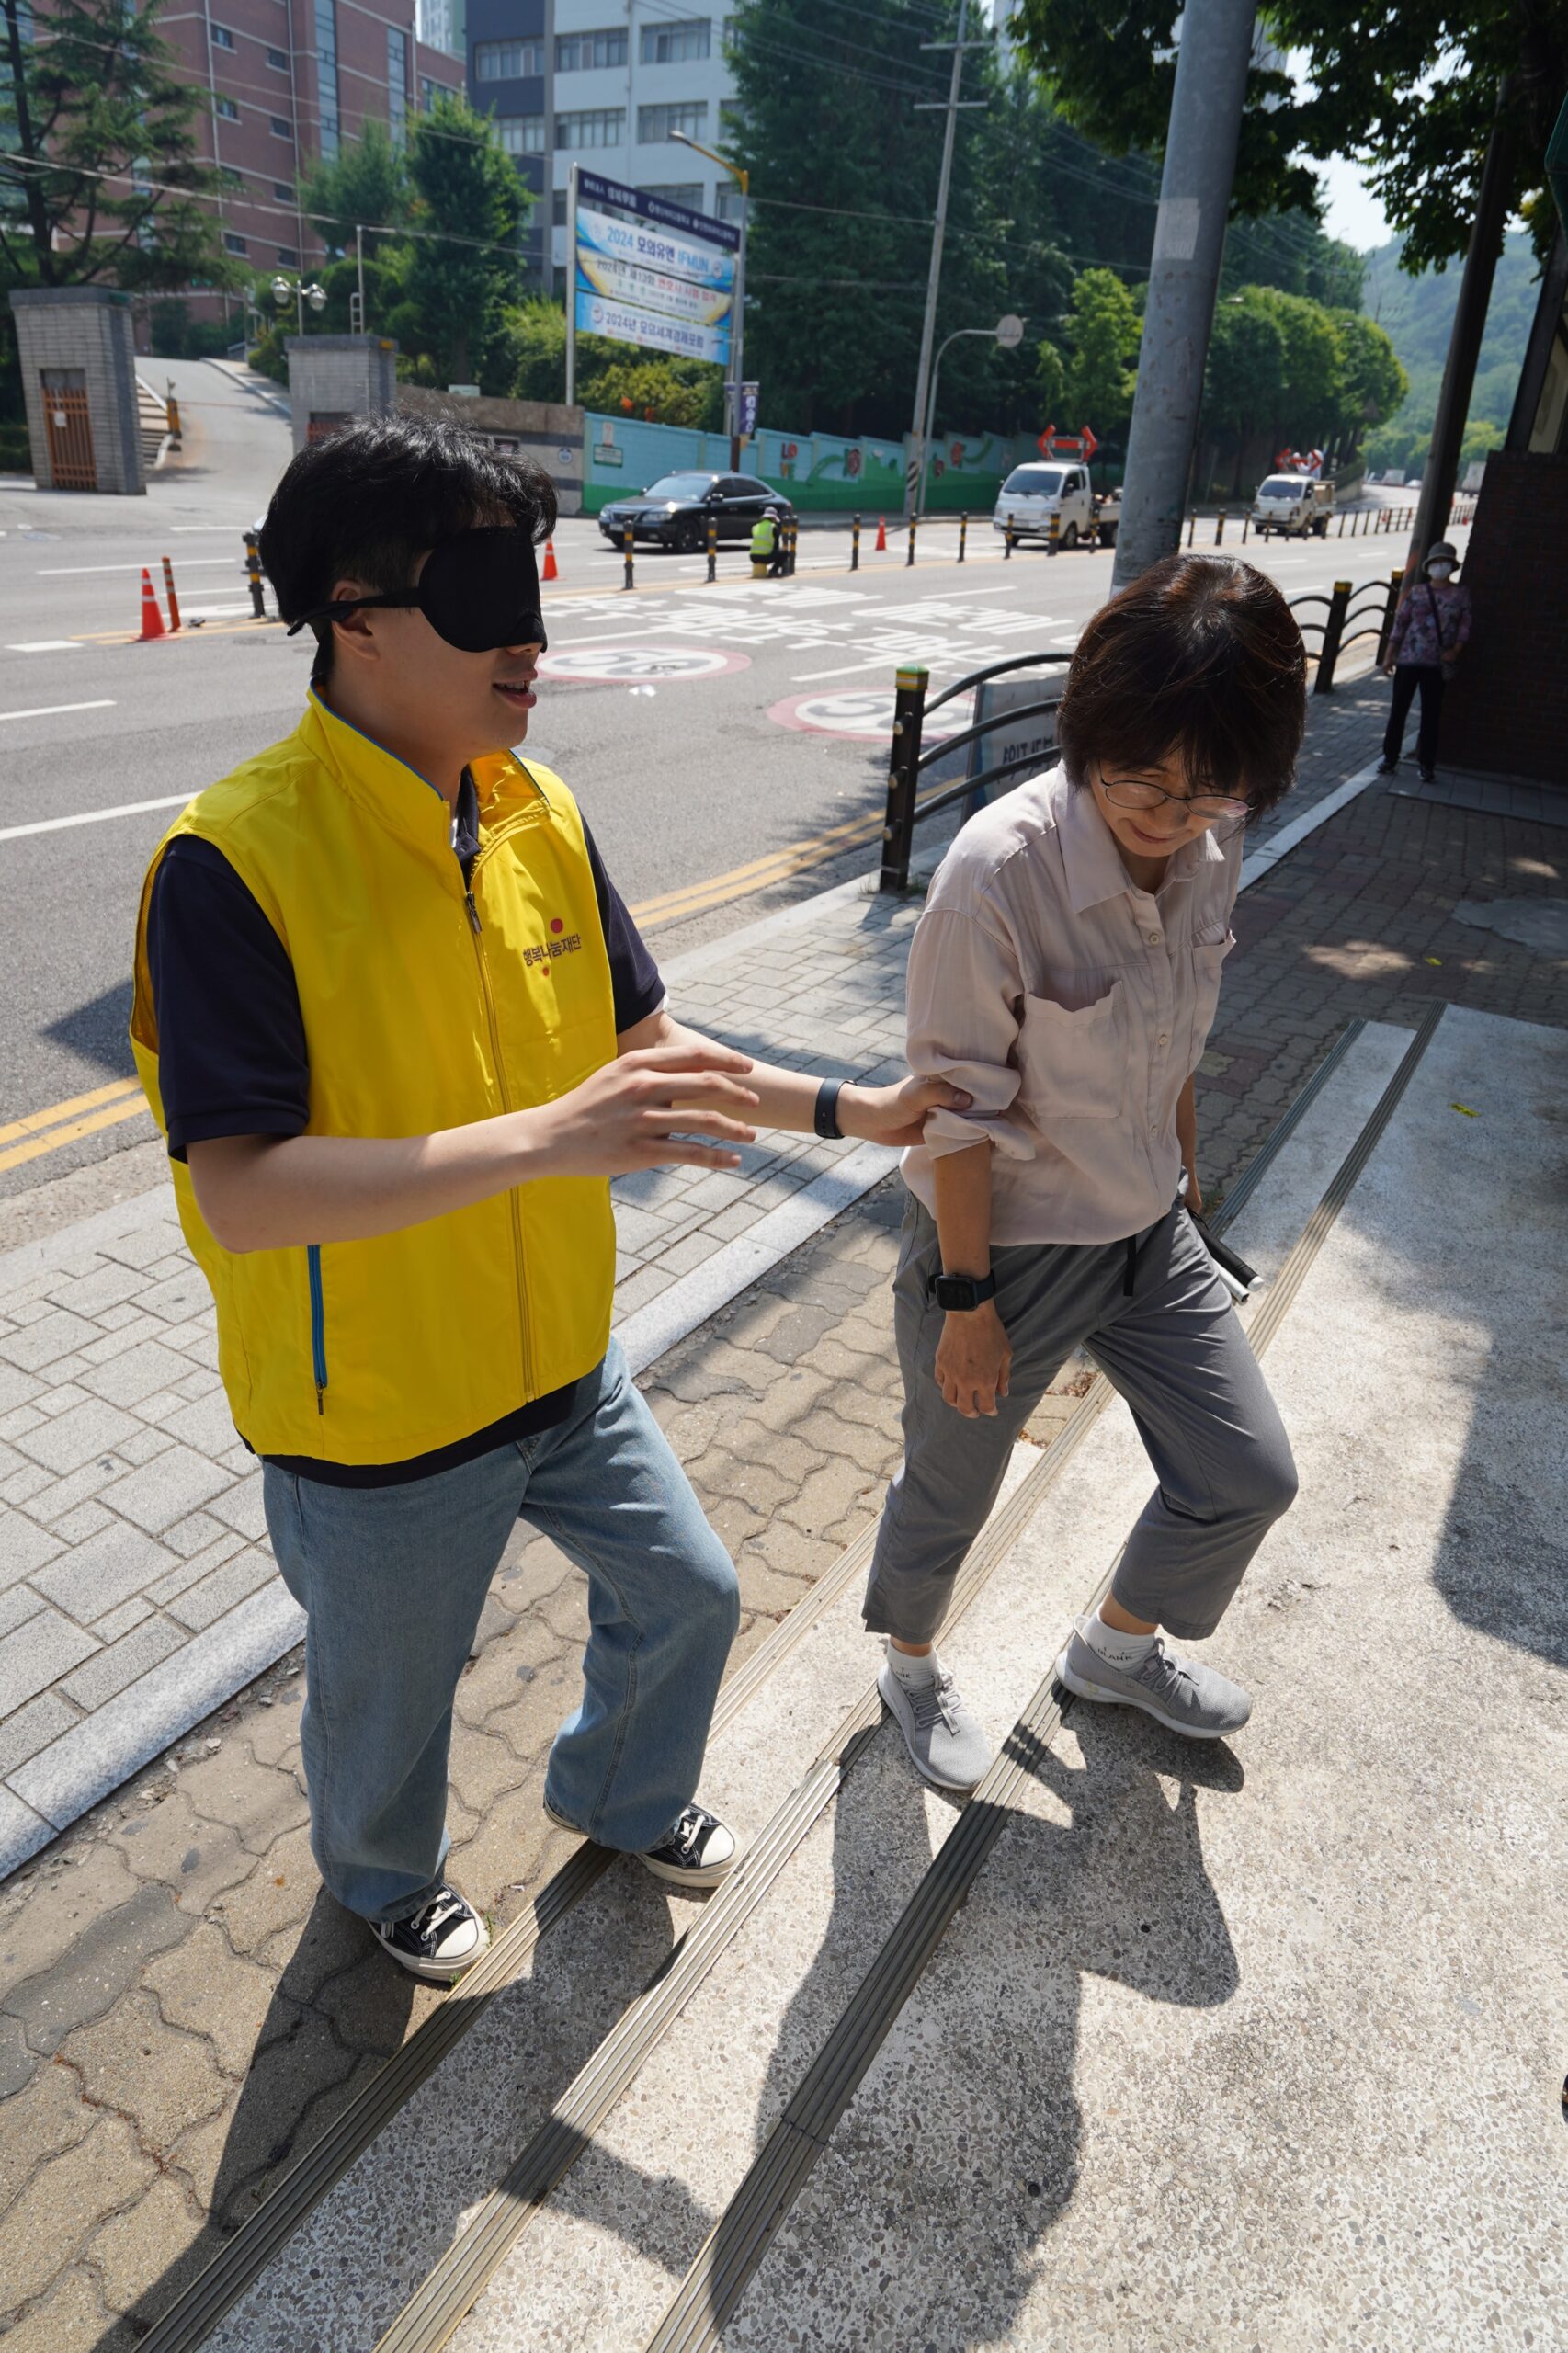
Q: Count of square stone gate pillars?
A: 2